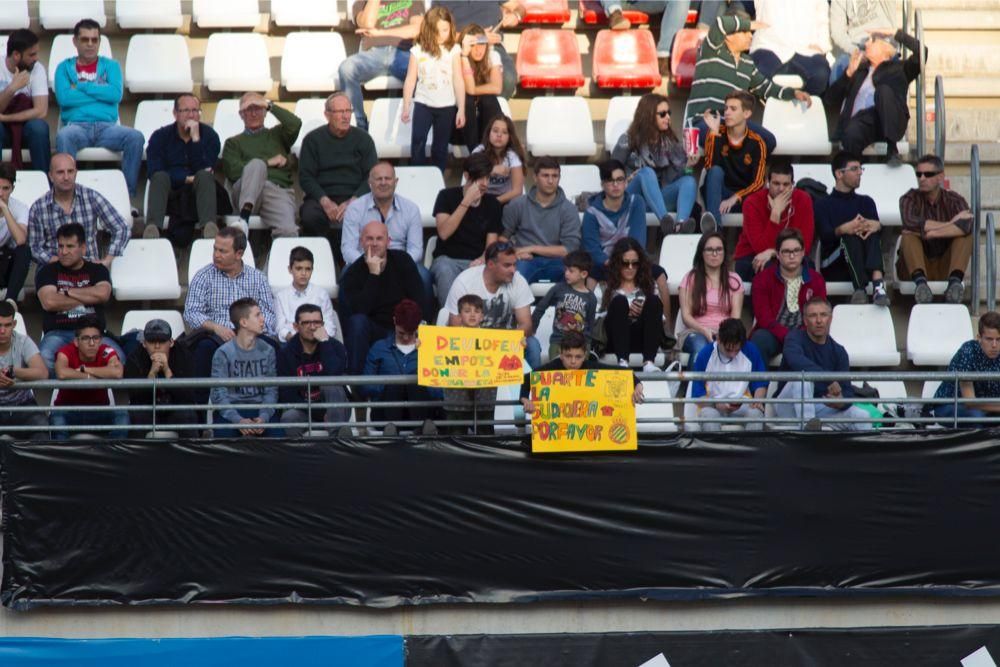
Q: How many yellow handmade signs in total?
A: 2